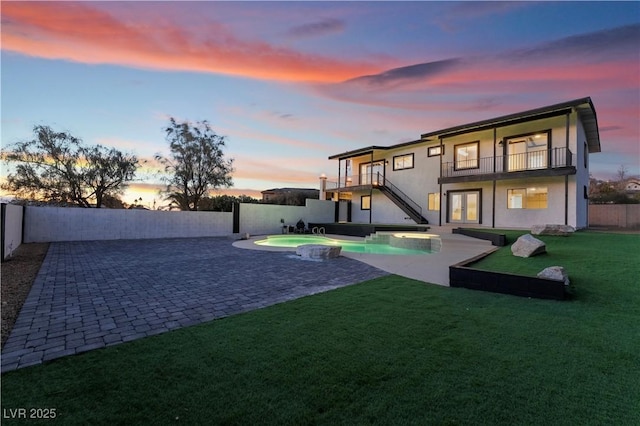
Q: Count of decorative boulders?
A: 4